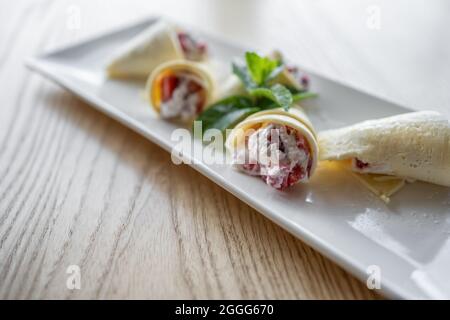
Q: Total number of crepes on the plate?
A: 5